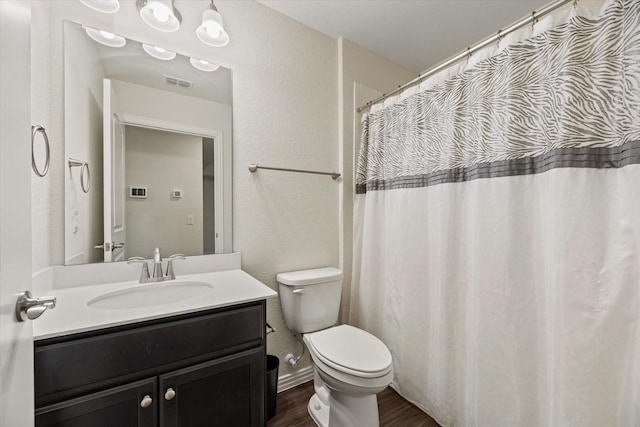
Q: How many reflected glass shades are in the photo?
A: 3